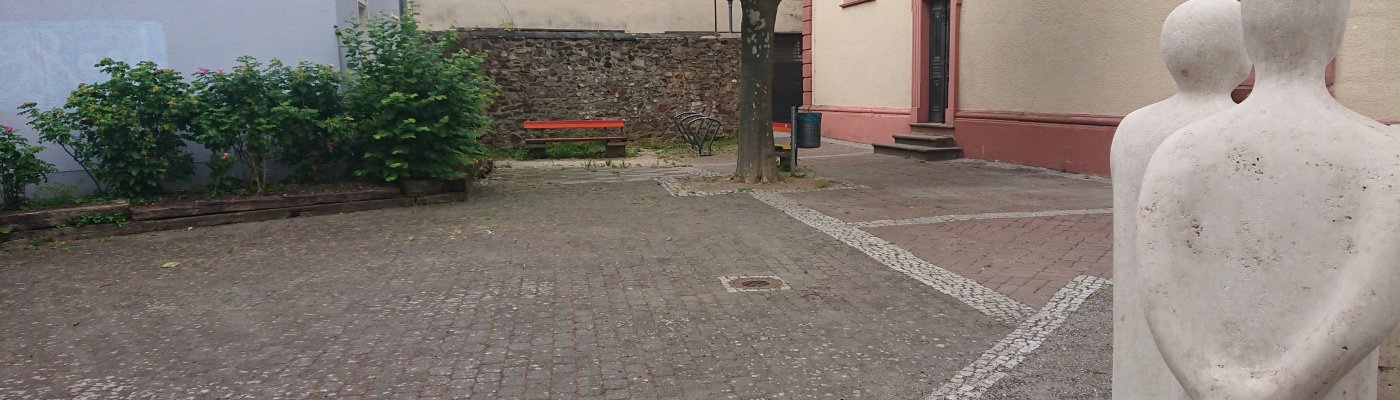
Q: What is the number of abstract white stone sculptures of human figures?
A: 2